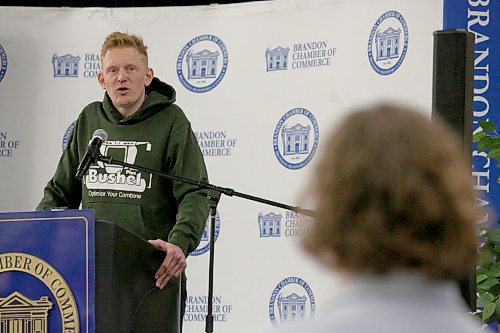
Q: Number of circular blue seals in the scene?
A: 7